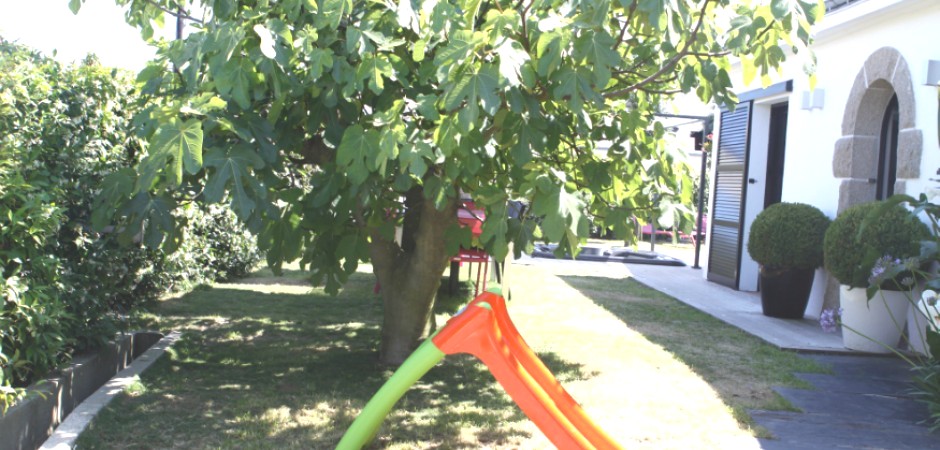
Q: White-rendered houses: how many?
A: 1